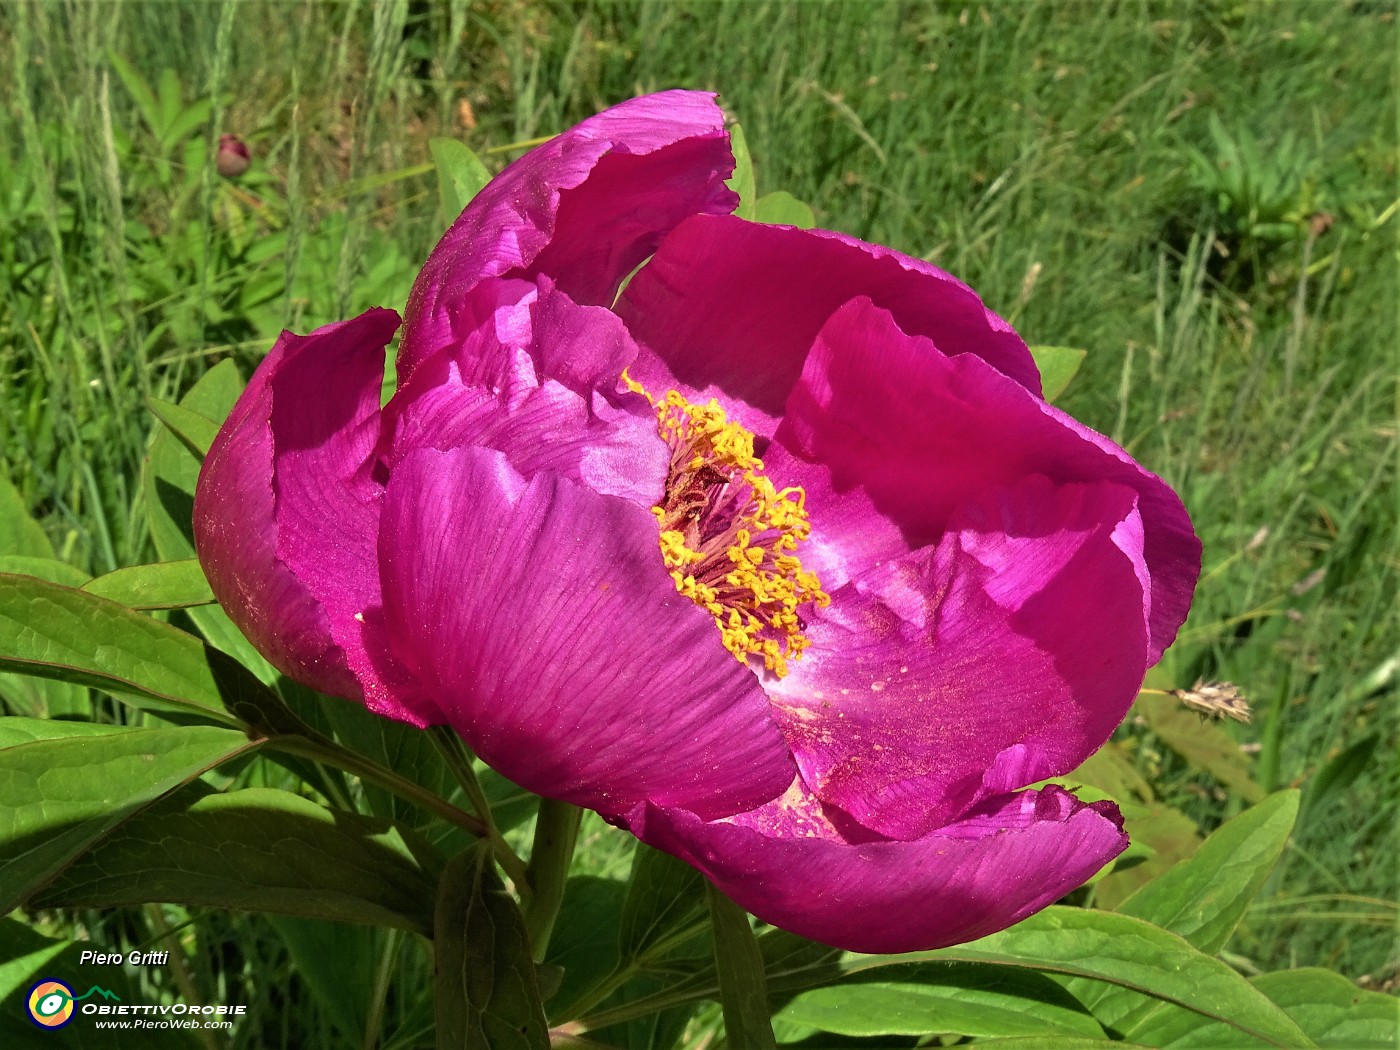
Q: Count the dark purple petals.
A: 8